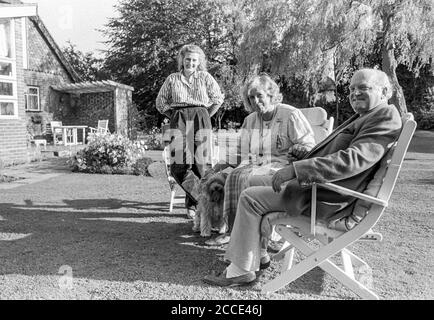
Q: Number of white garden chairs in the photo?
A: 5